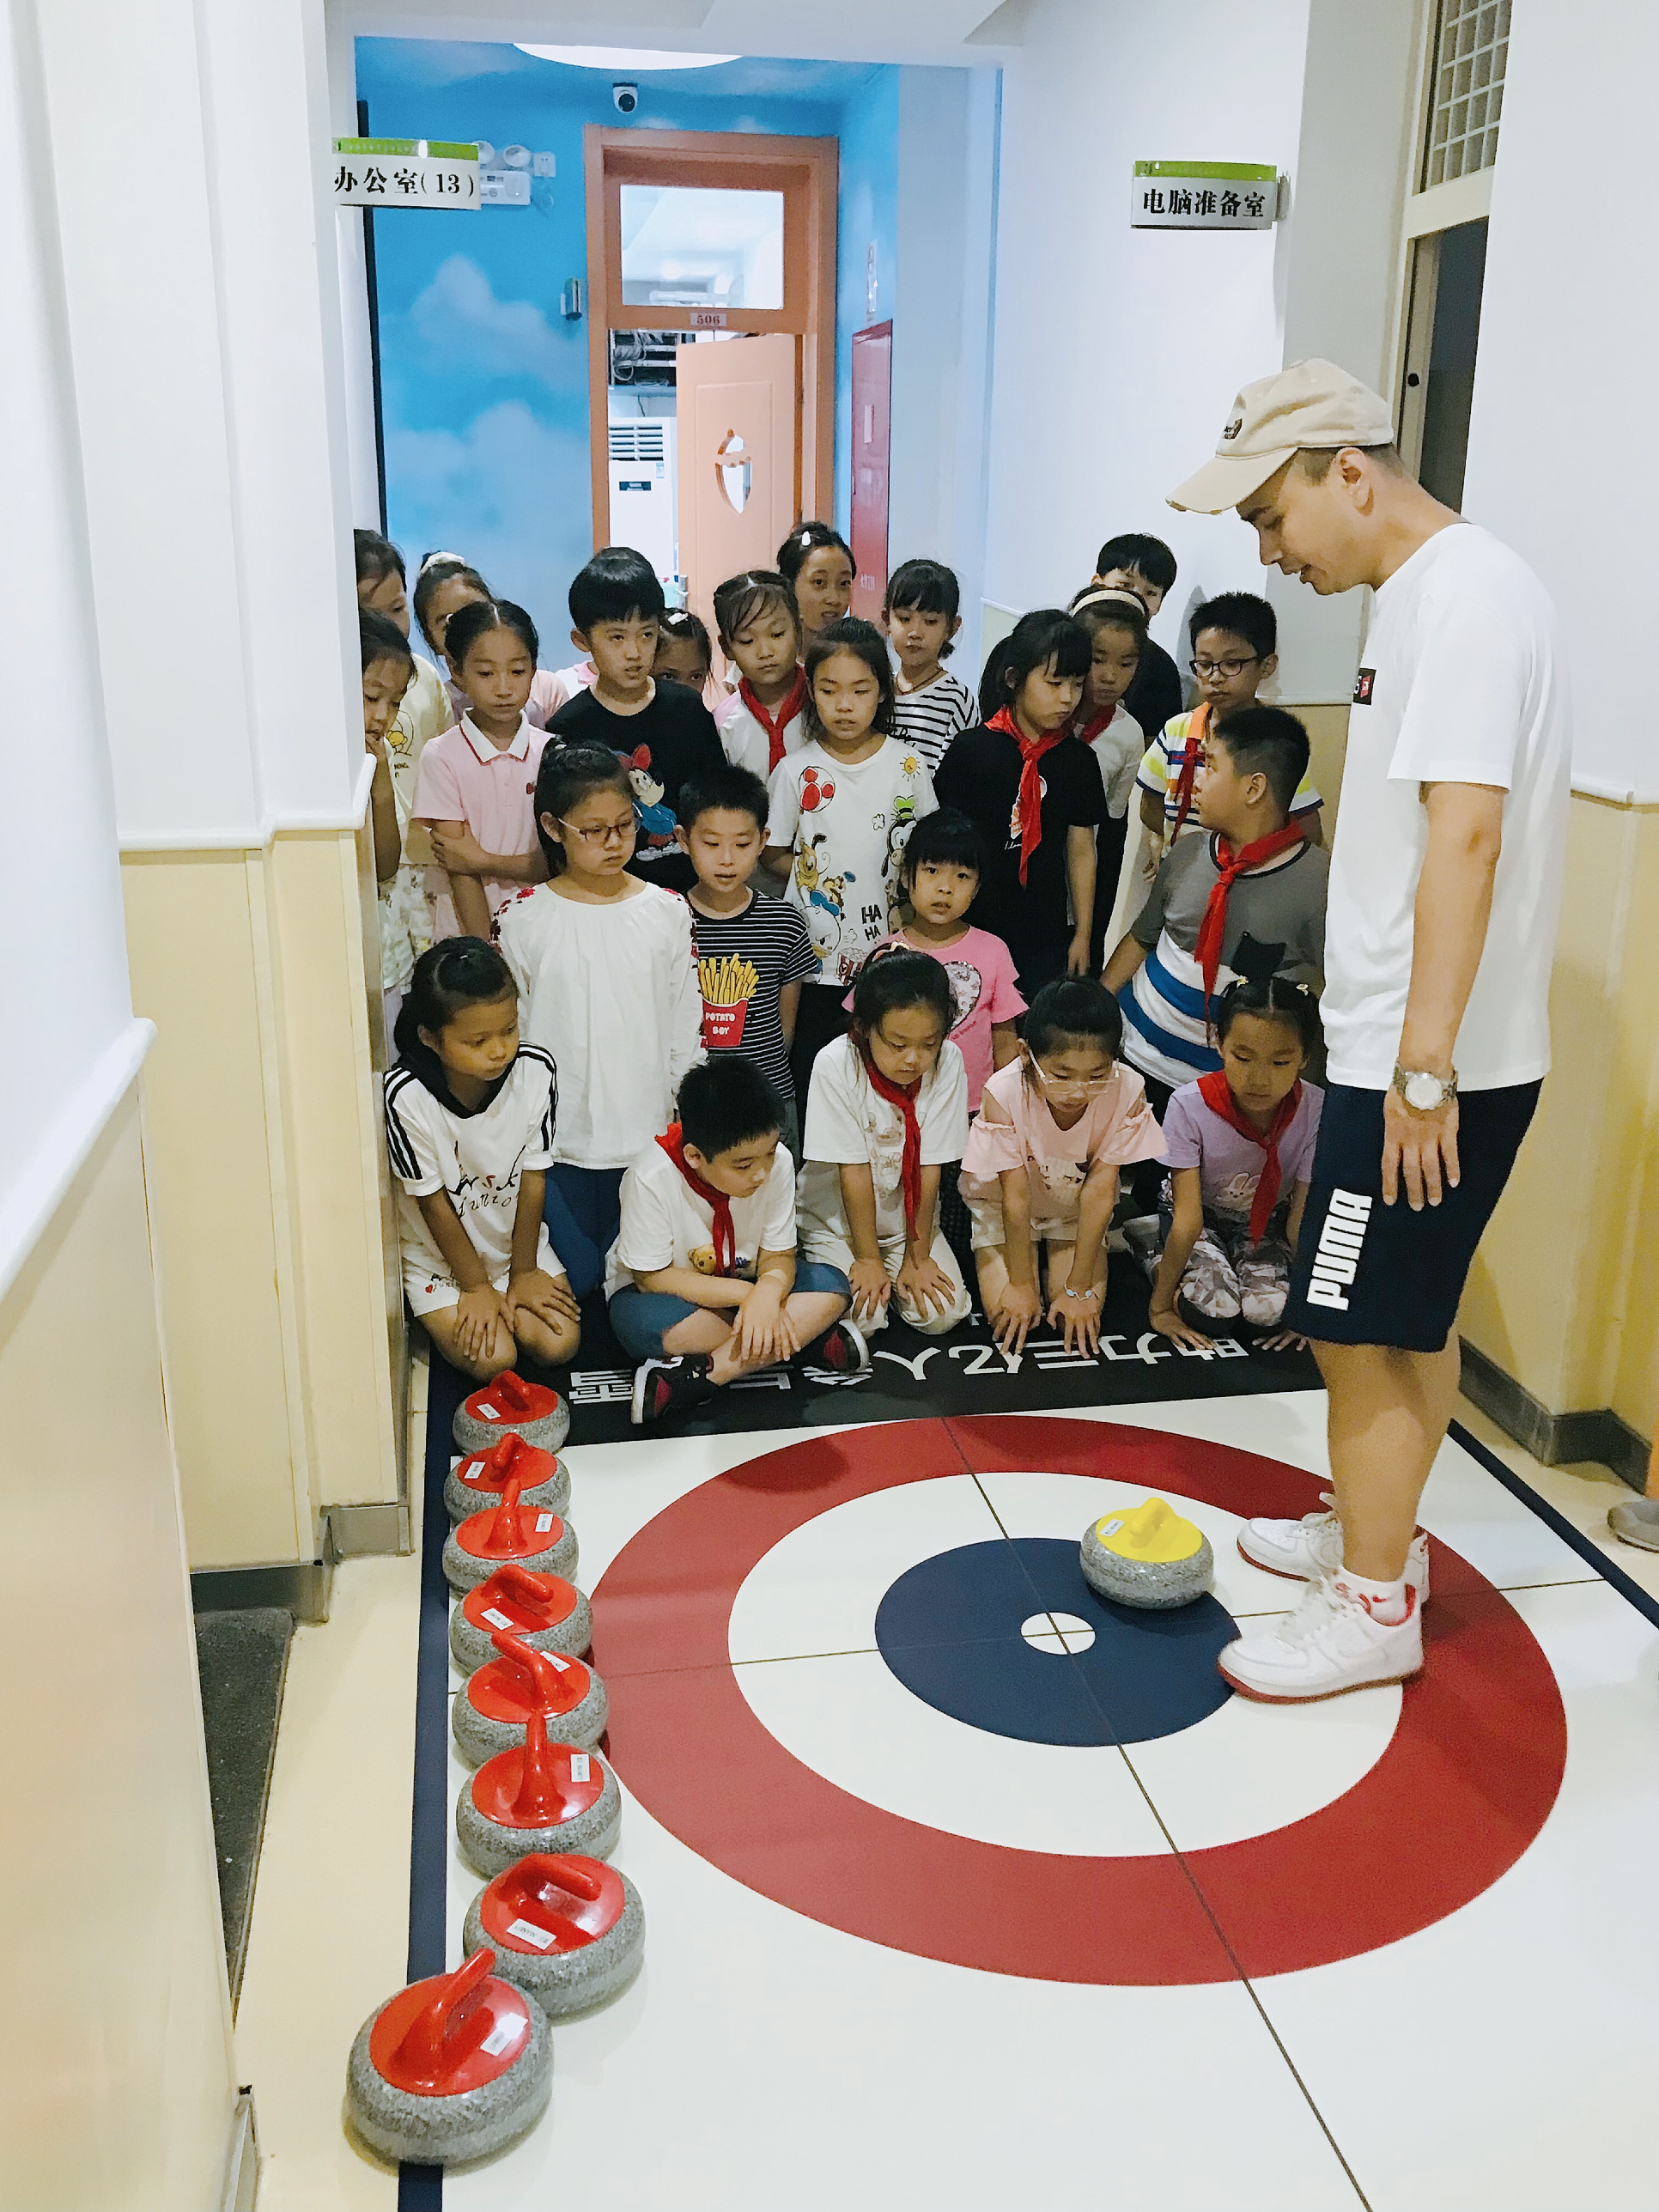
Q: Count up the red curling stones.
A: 8